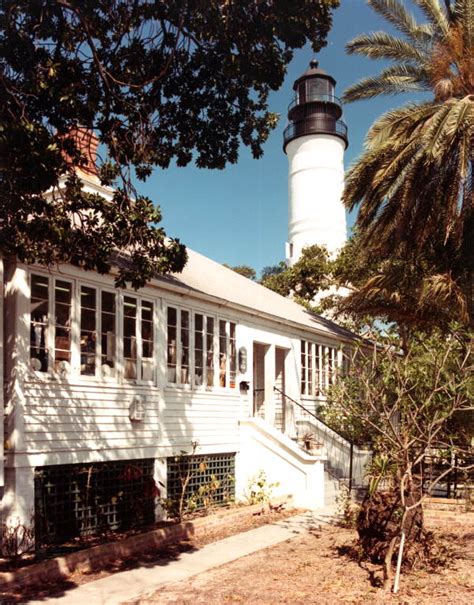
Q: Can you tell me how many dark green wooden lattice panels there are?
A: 2